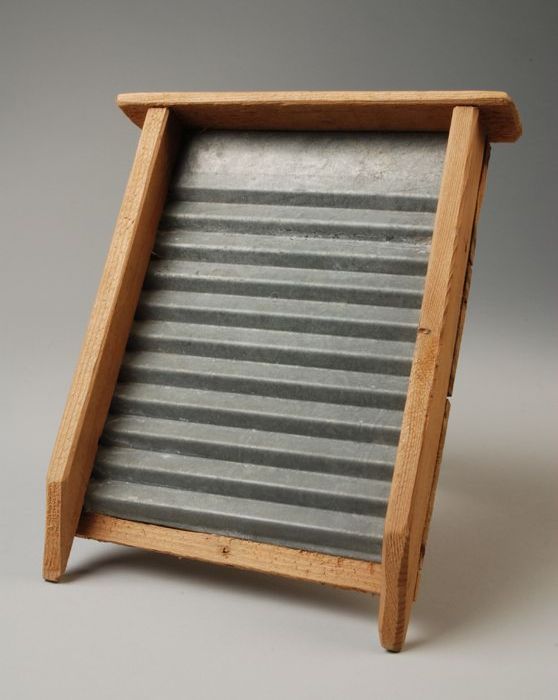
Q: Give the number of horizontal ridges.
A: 11